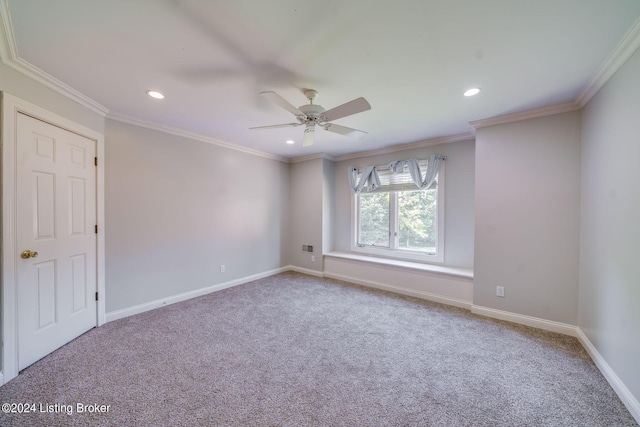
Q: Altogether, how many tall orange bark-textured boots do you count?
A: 0